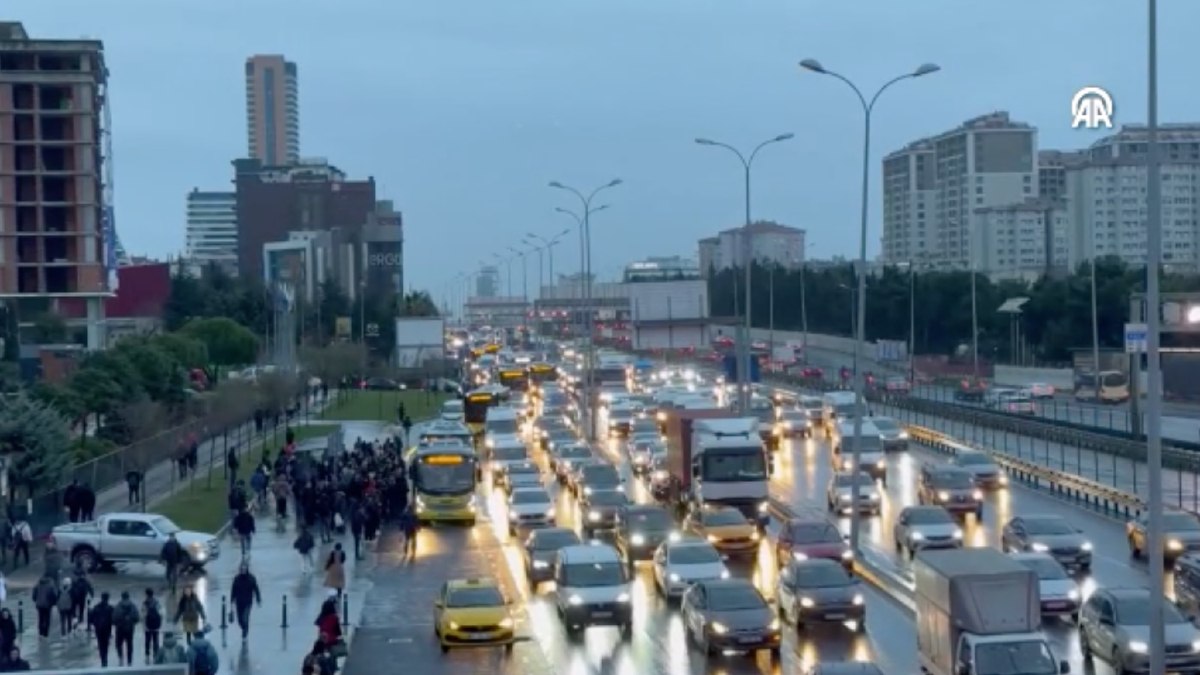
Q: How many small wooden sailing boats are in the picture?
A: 0